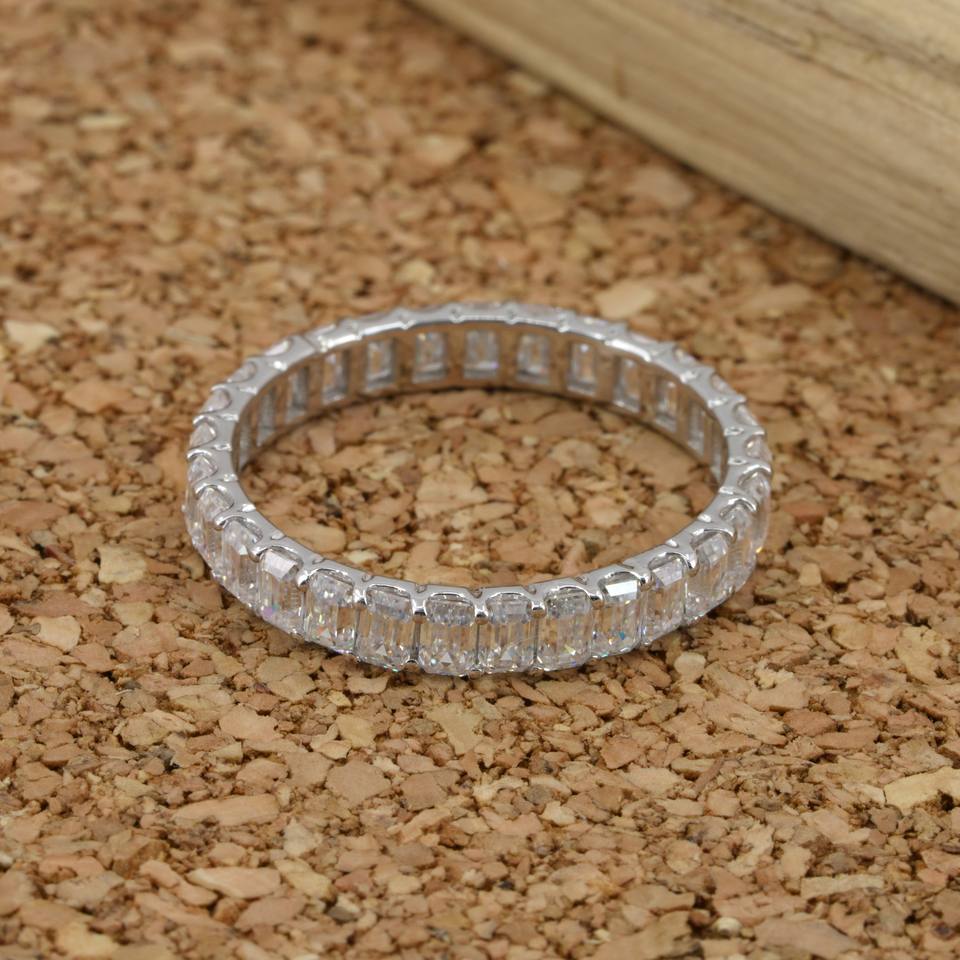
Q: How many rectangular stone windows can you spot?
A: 13